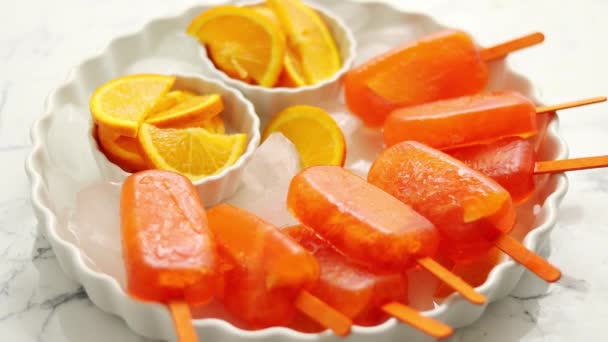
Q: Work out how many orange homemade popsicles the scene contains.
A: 8